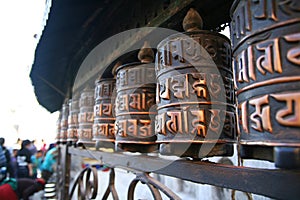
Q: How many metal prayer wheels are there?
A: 8